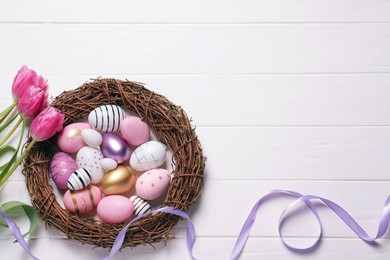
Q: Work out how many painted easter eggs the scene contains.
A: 15